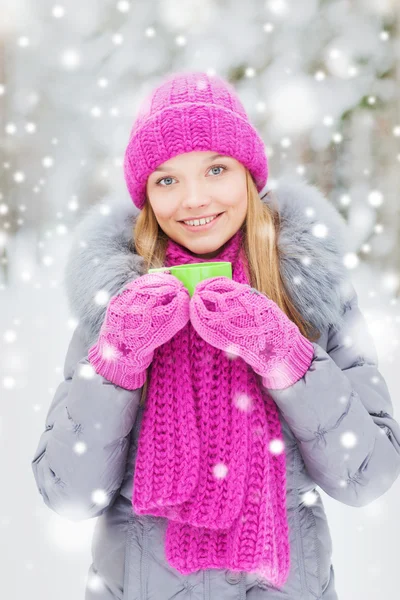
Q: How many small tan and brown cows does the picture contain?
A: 0